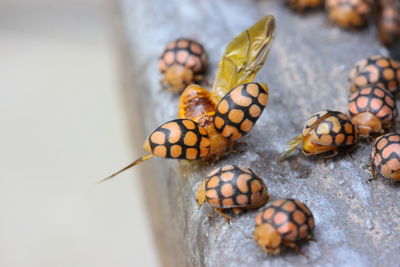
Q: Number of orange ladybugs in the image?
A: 11